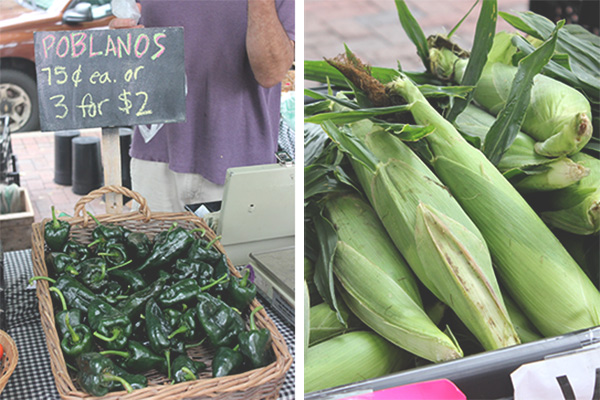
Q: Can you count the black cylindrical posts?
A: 3